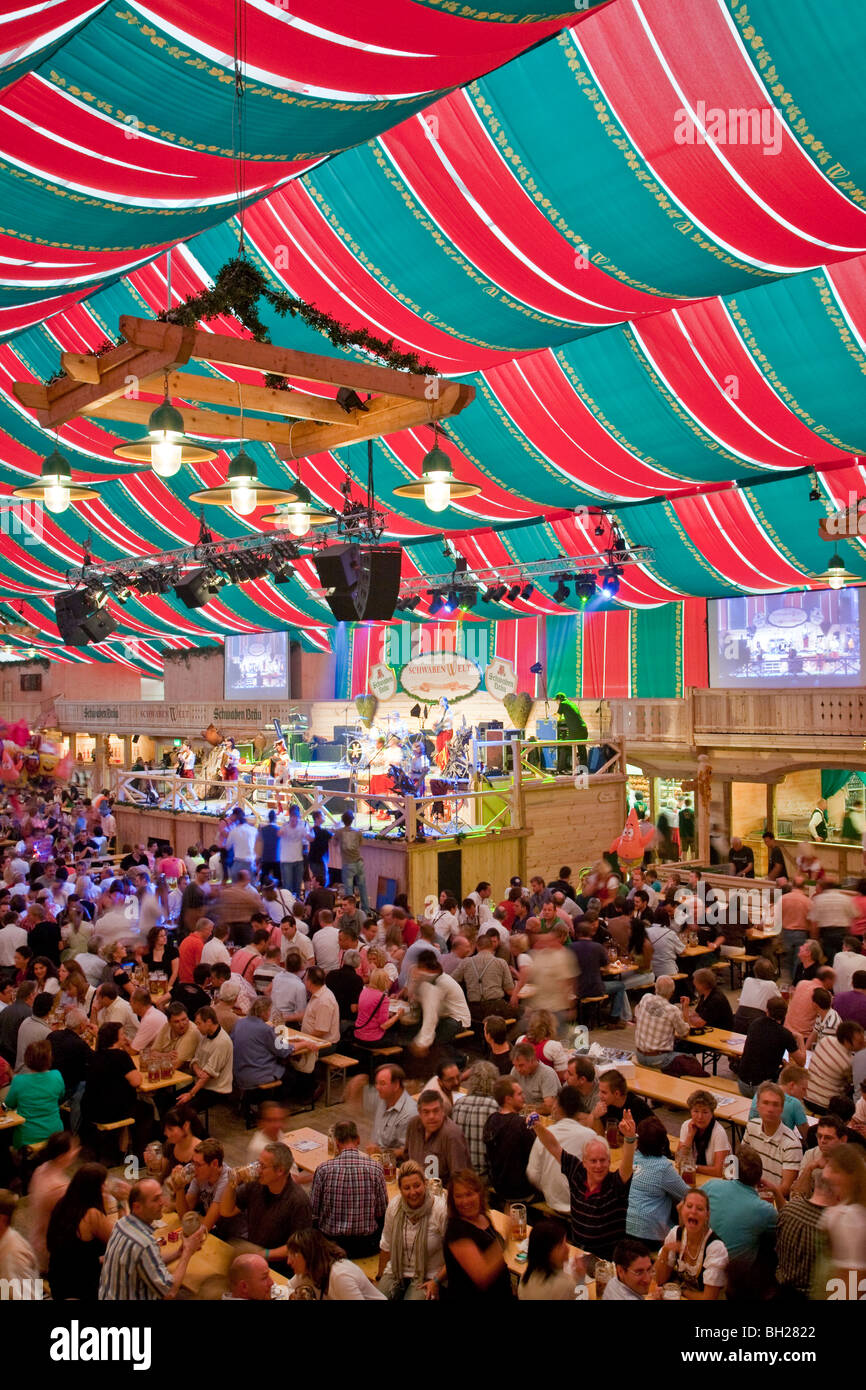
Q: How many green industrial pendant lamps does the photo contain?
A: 6